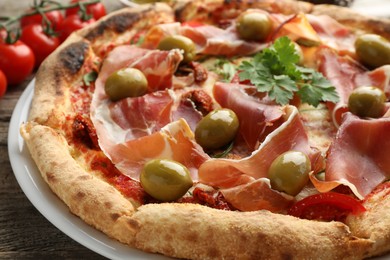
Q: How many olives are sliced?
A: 0